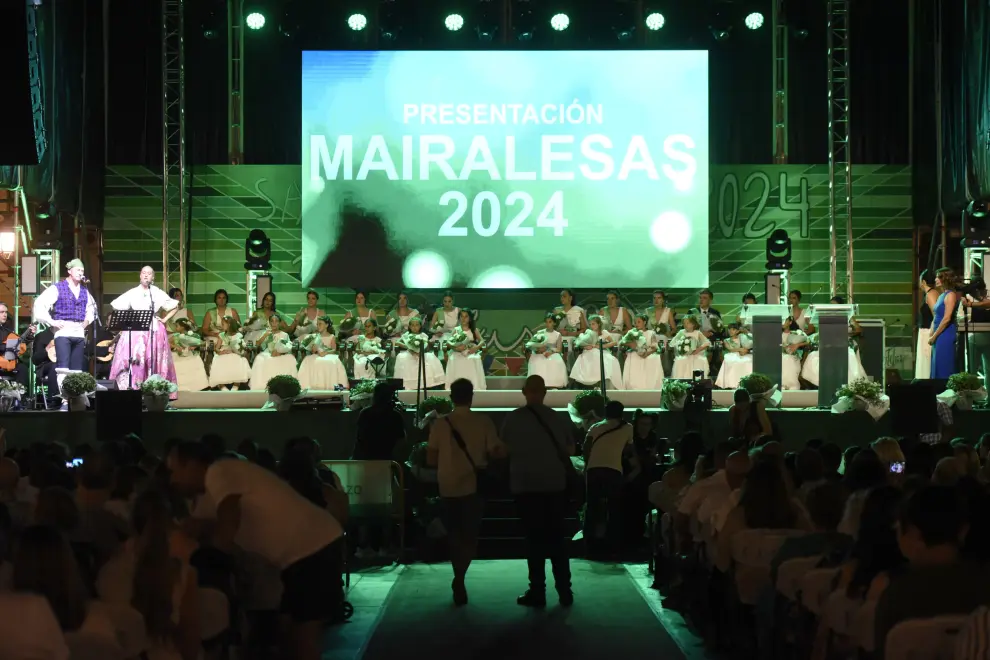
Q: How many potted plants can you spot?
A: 11